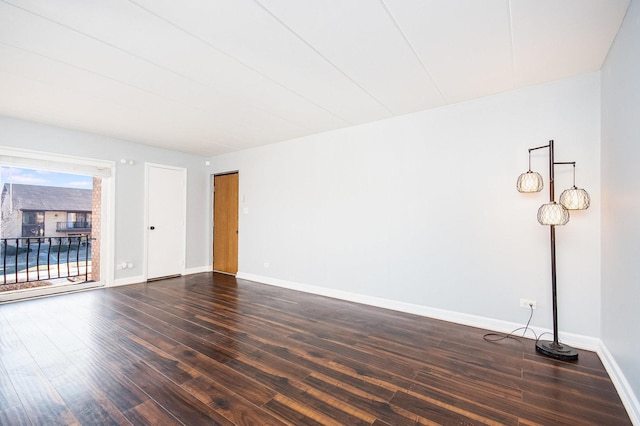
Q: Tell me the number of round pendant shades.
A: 3